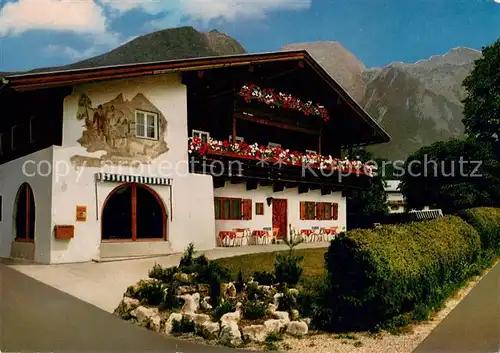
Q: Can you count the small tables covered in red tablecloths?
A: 4